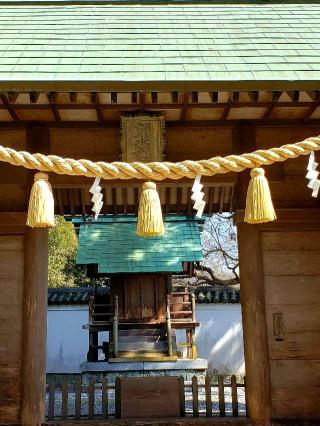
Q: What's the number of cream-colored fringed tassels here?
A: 3